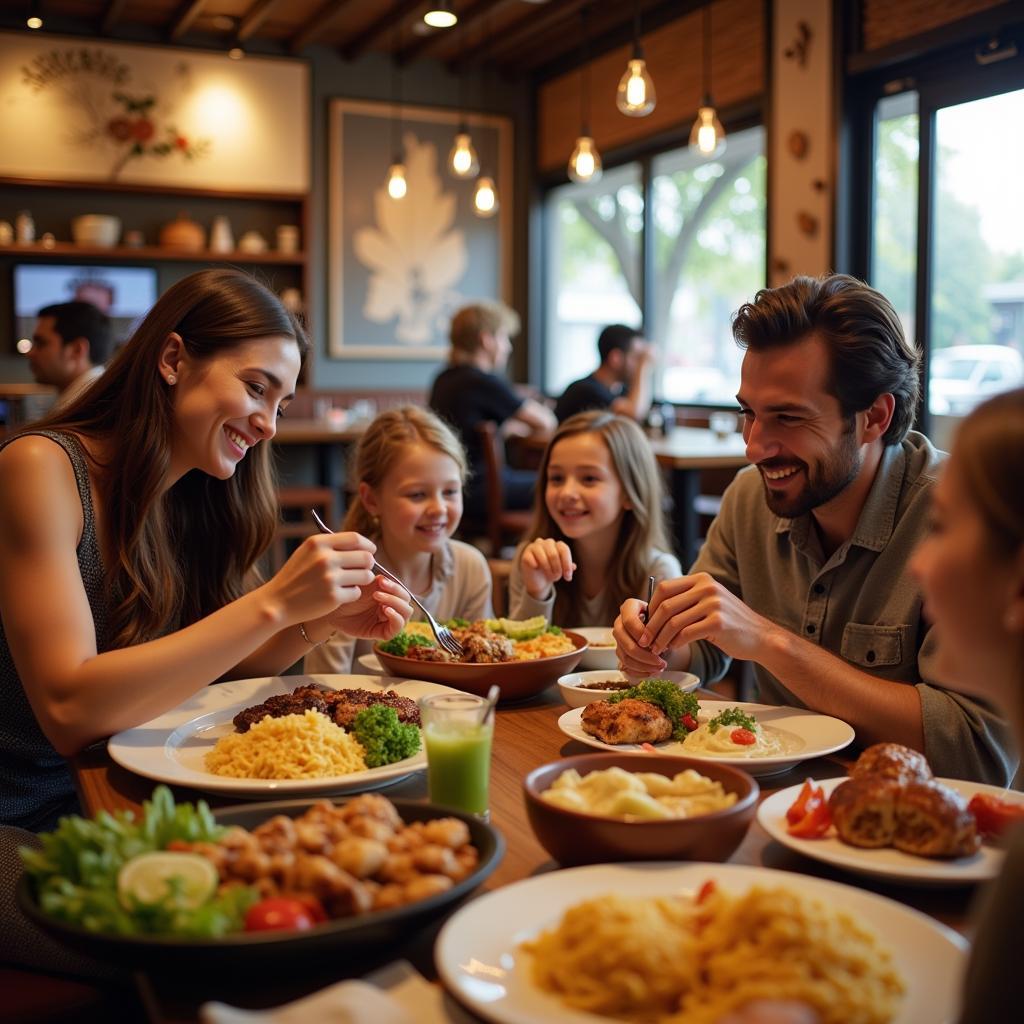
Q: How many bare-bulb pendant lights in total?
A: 6